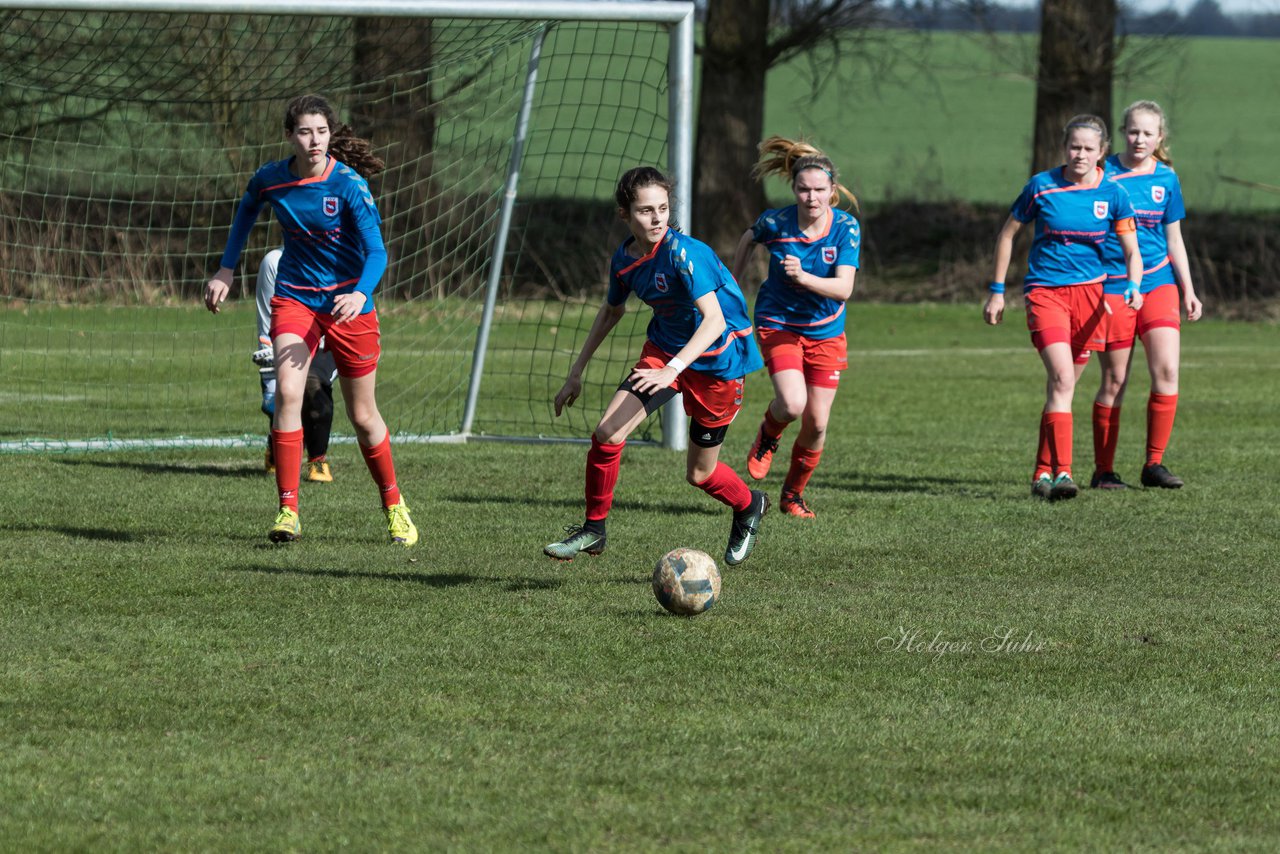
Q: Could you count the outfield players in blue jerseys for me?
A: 5